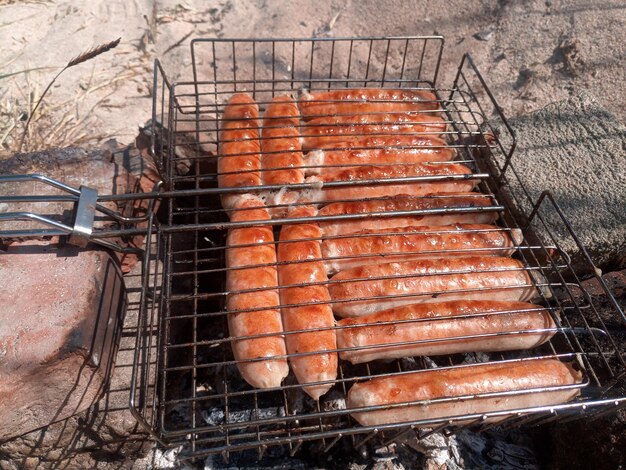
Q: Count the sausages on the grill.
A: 13